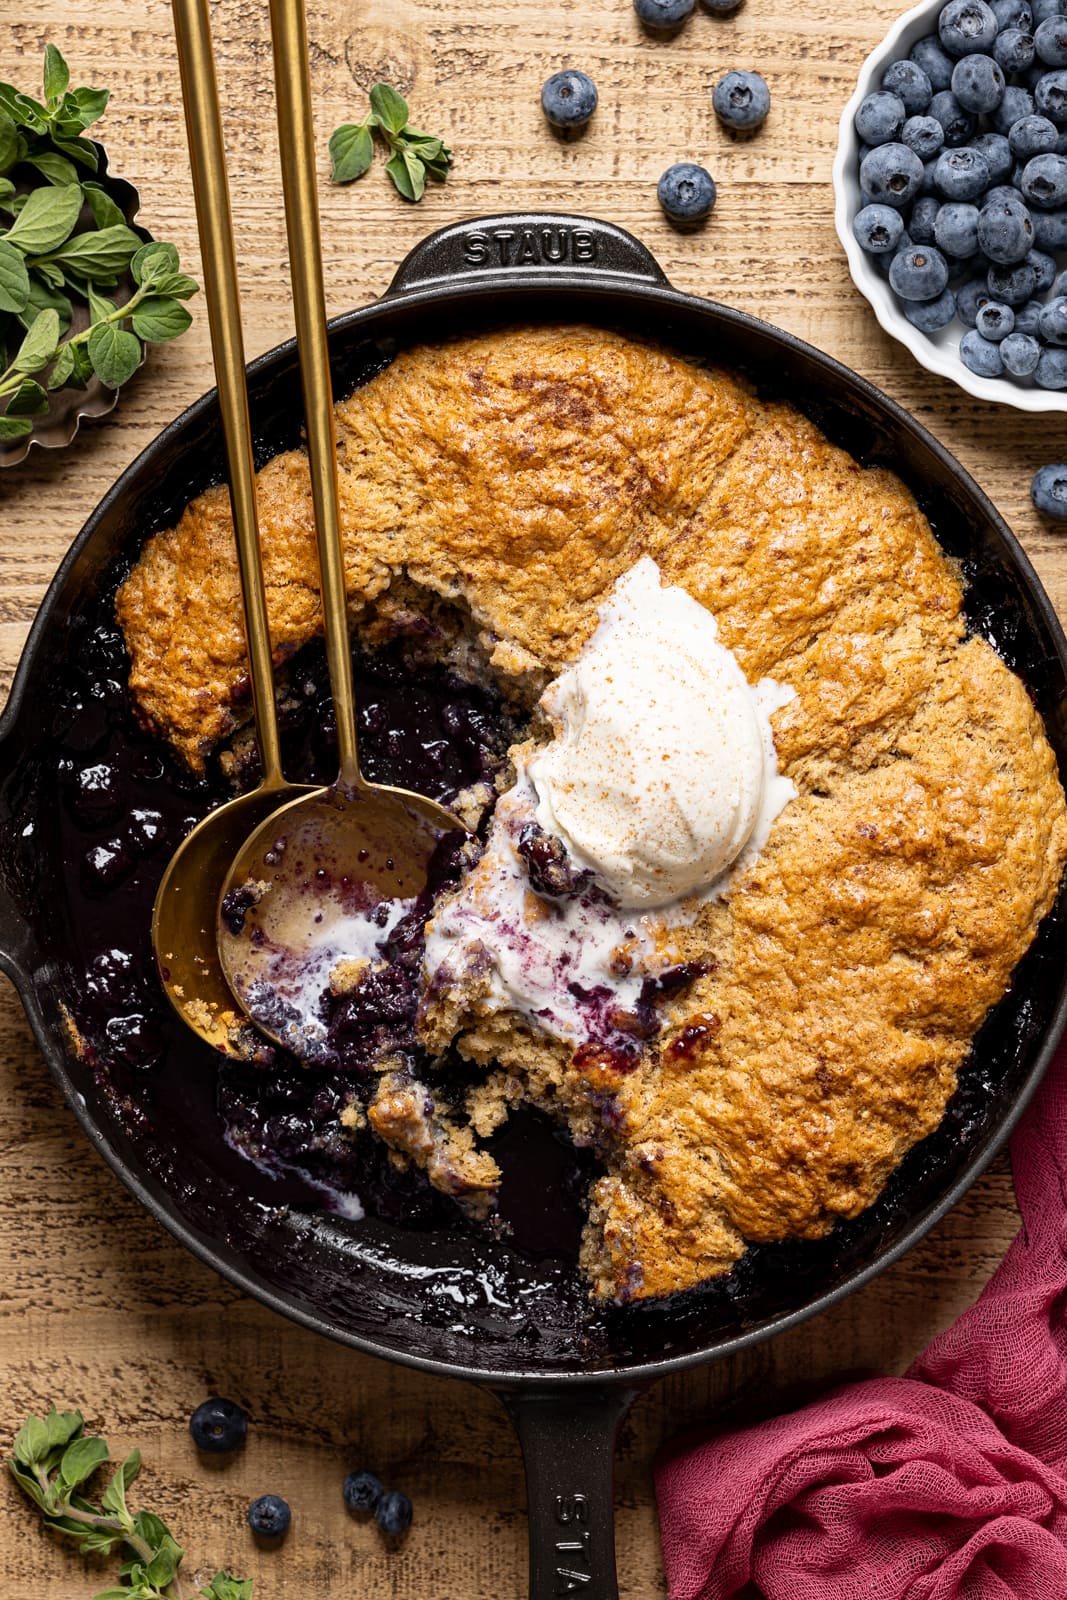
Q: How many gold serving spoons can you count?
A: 2